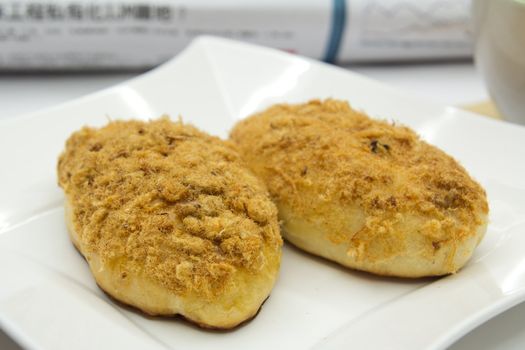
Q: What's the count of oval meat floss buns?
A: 2